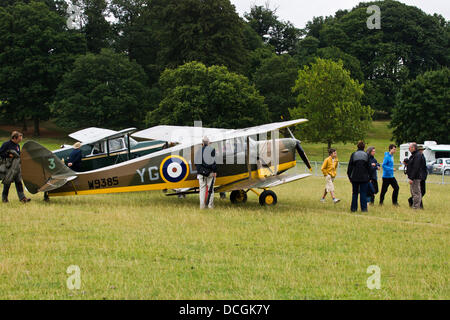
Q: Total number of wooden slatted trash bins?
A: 0